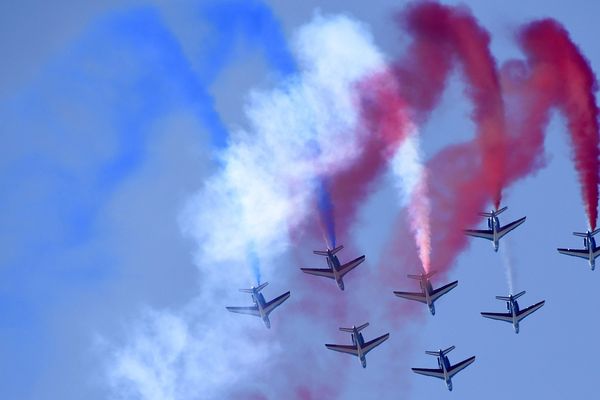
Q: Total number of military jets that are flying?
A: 8